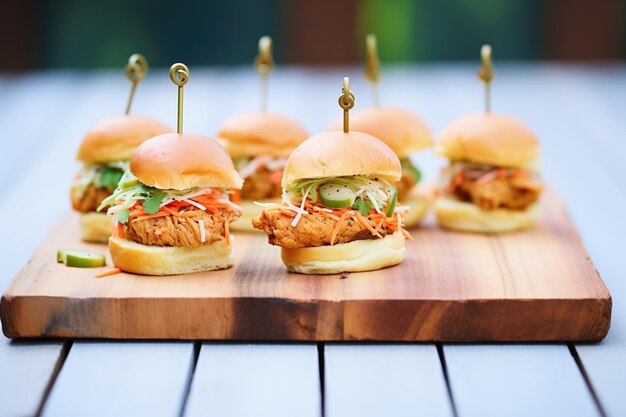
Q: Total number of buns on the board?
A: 6